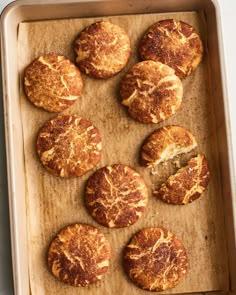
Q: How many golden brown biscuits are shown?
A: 9